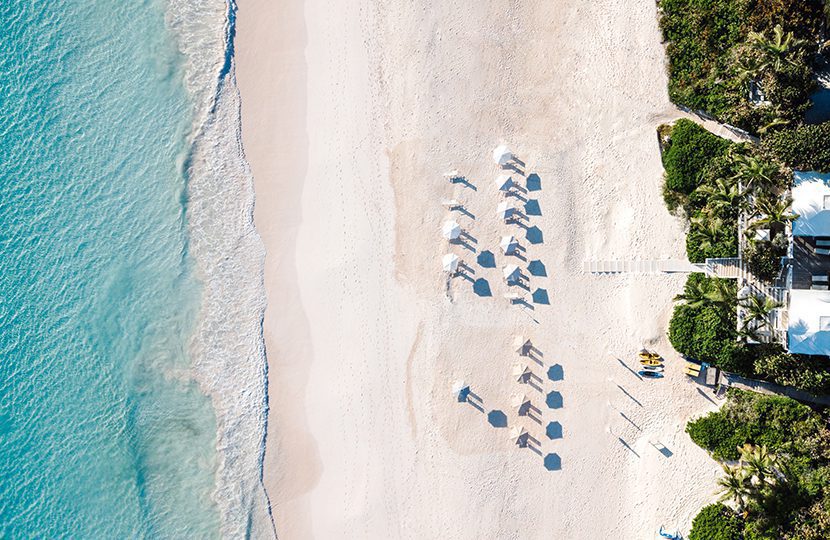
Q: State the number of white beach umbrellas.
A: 12